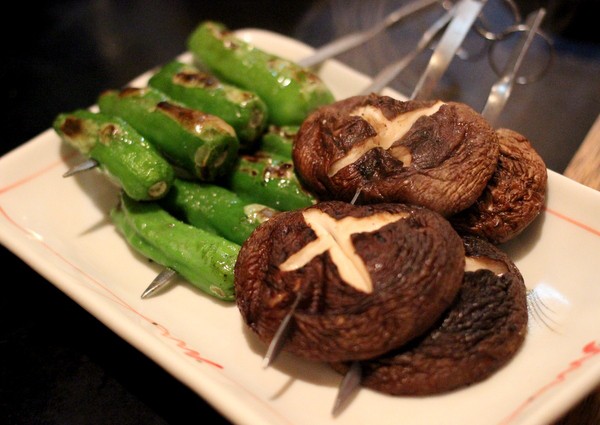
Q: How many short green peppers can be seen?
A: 8